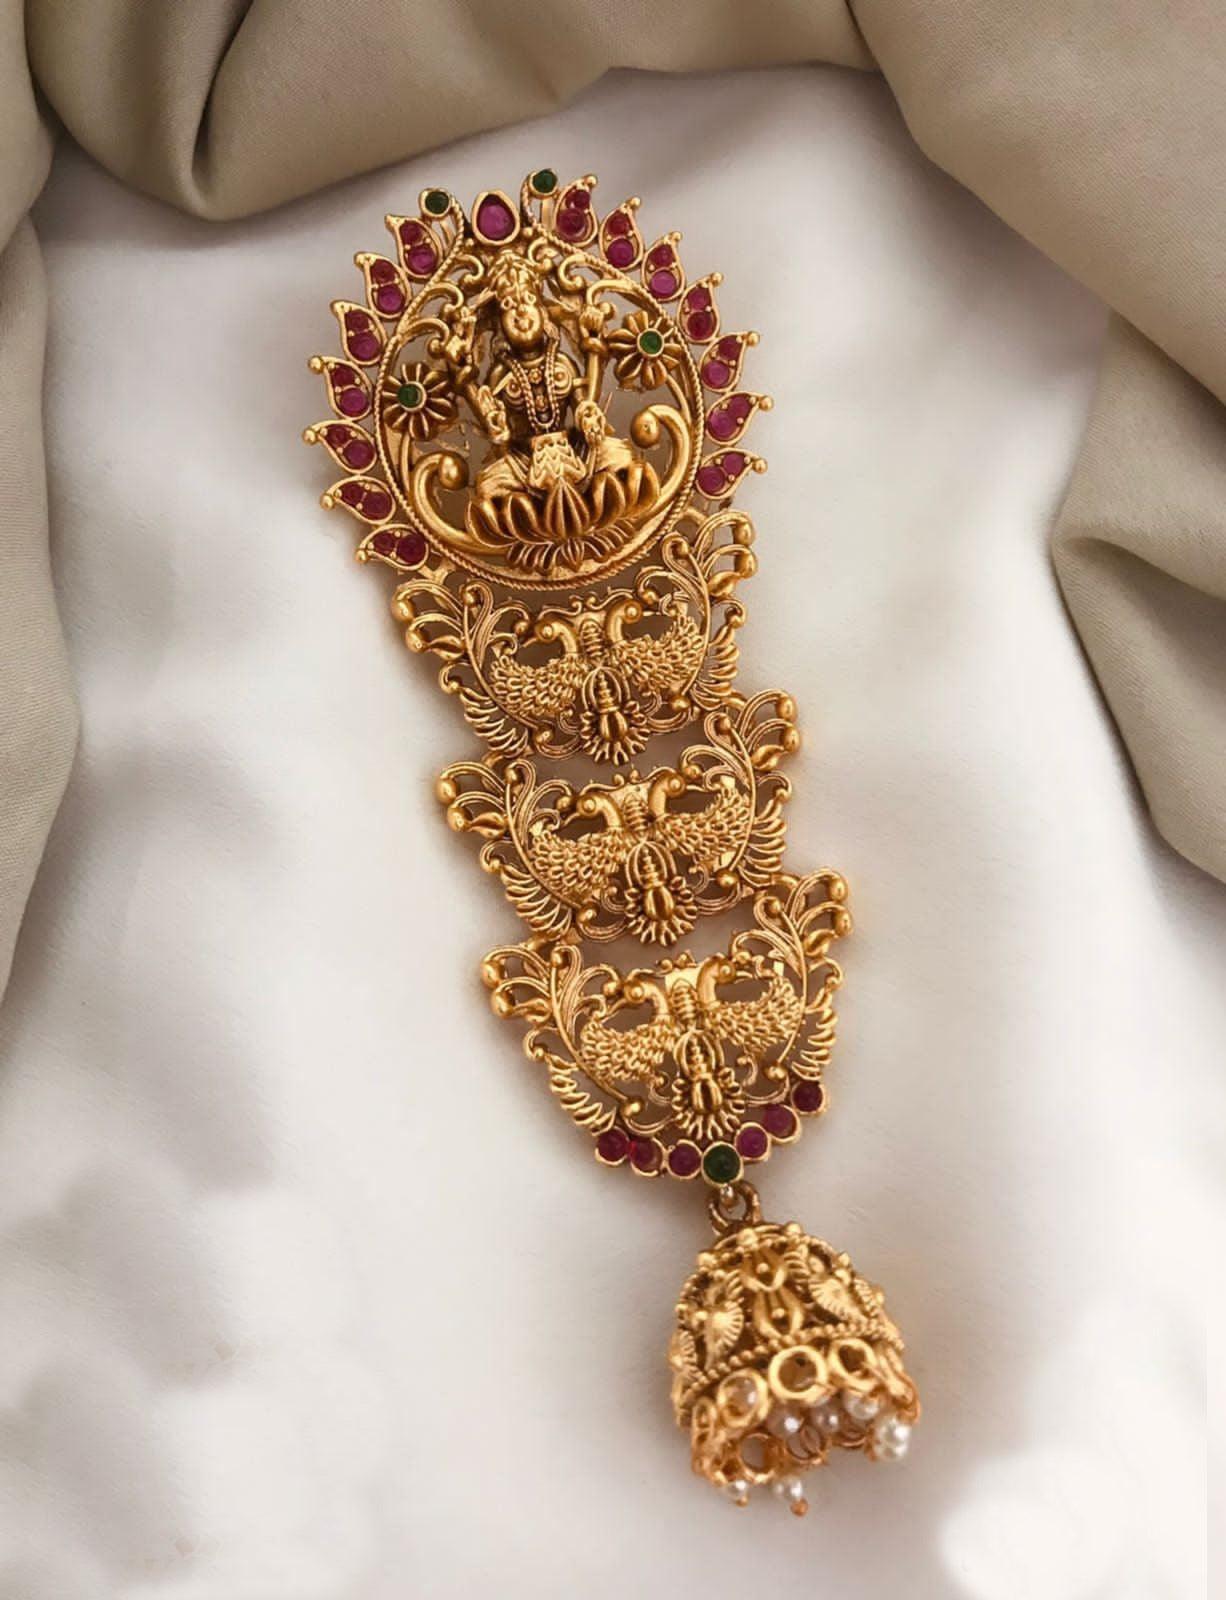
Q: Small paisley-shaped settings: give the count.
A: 14